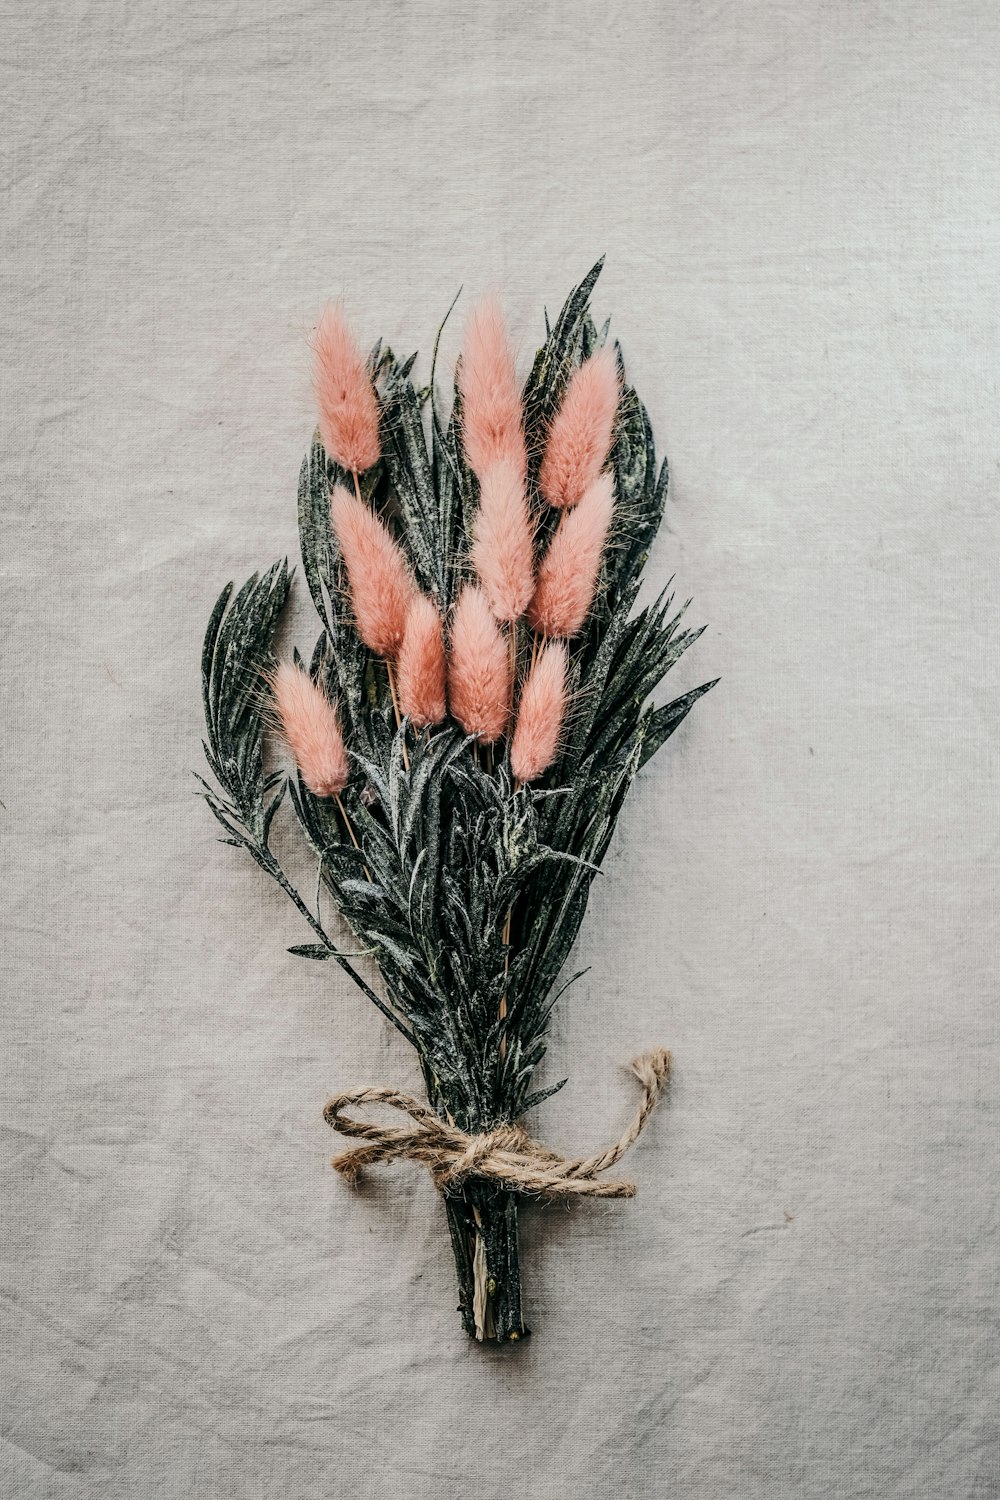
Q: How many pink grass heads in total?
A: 10